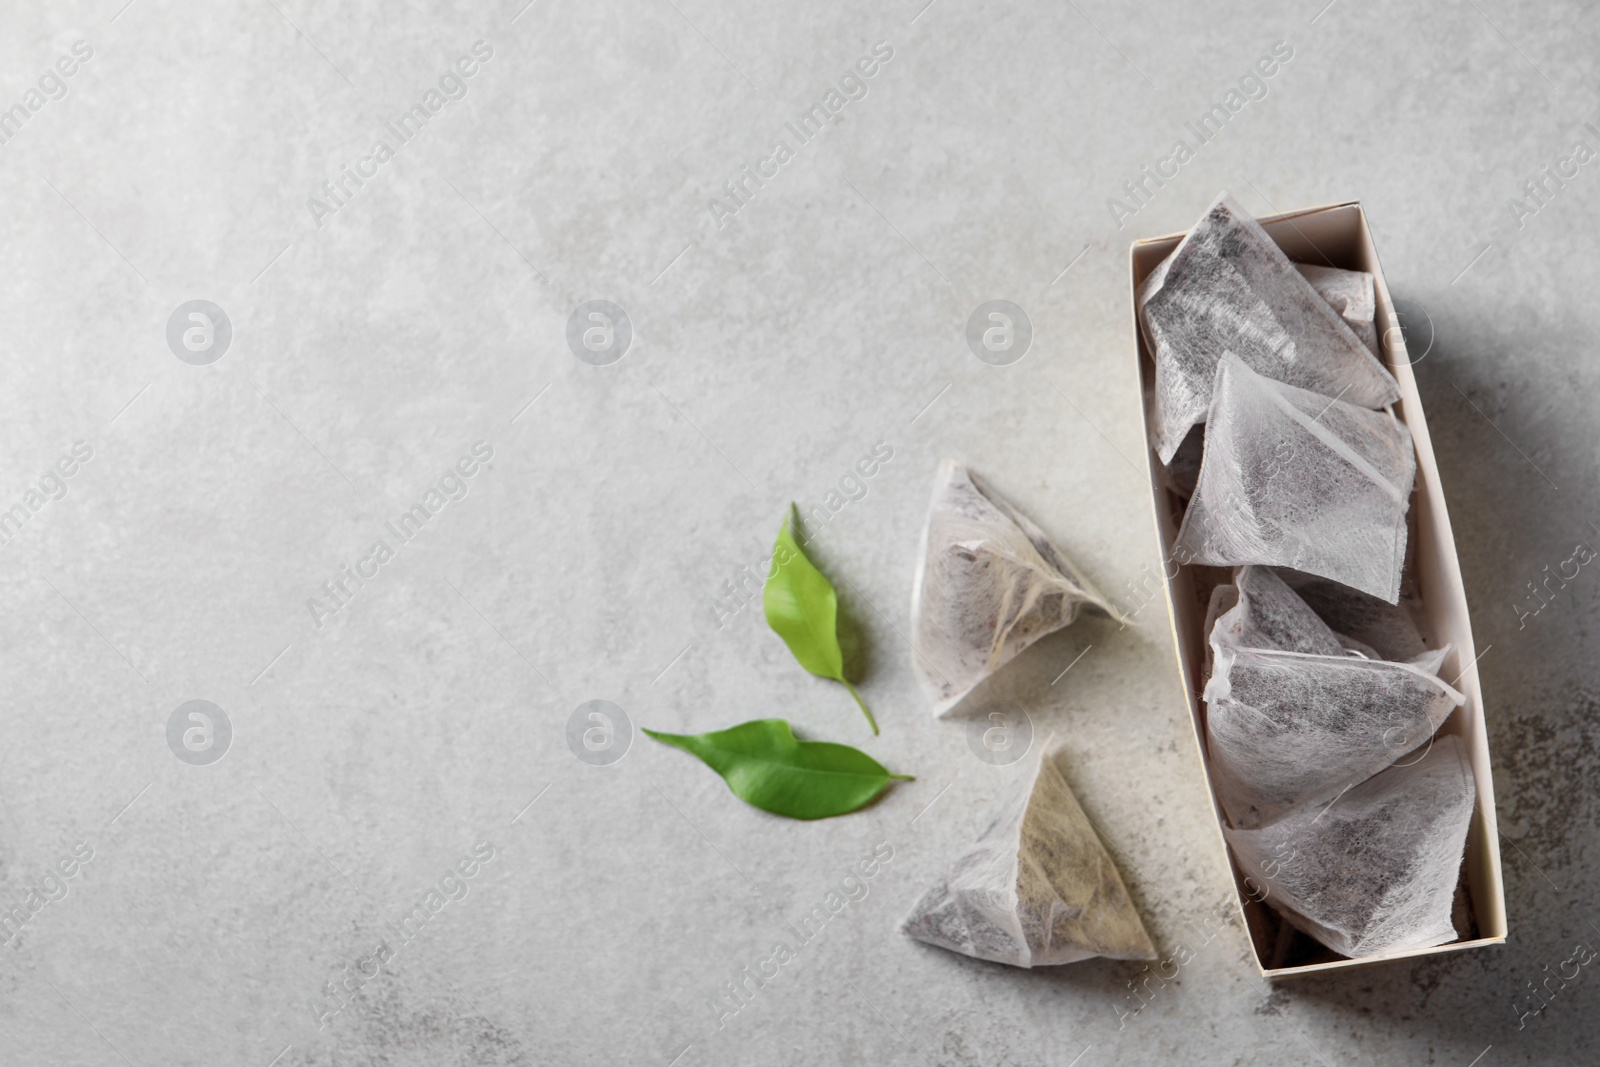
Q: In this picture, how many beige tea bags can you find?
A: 2